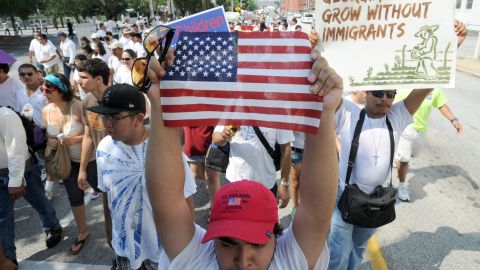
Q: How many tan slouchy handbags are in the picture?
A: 1